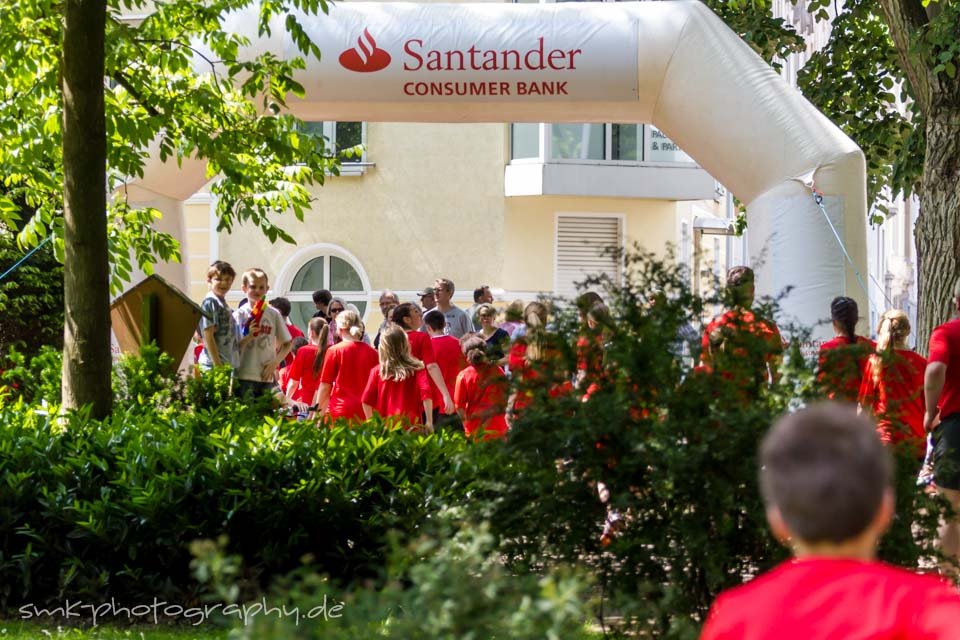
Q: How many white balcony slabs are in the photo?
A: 1